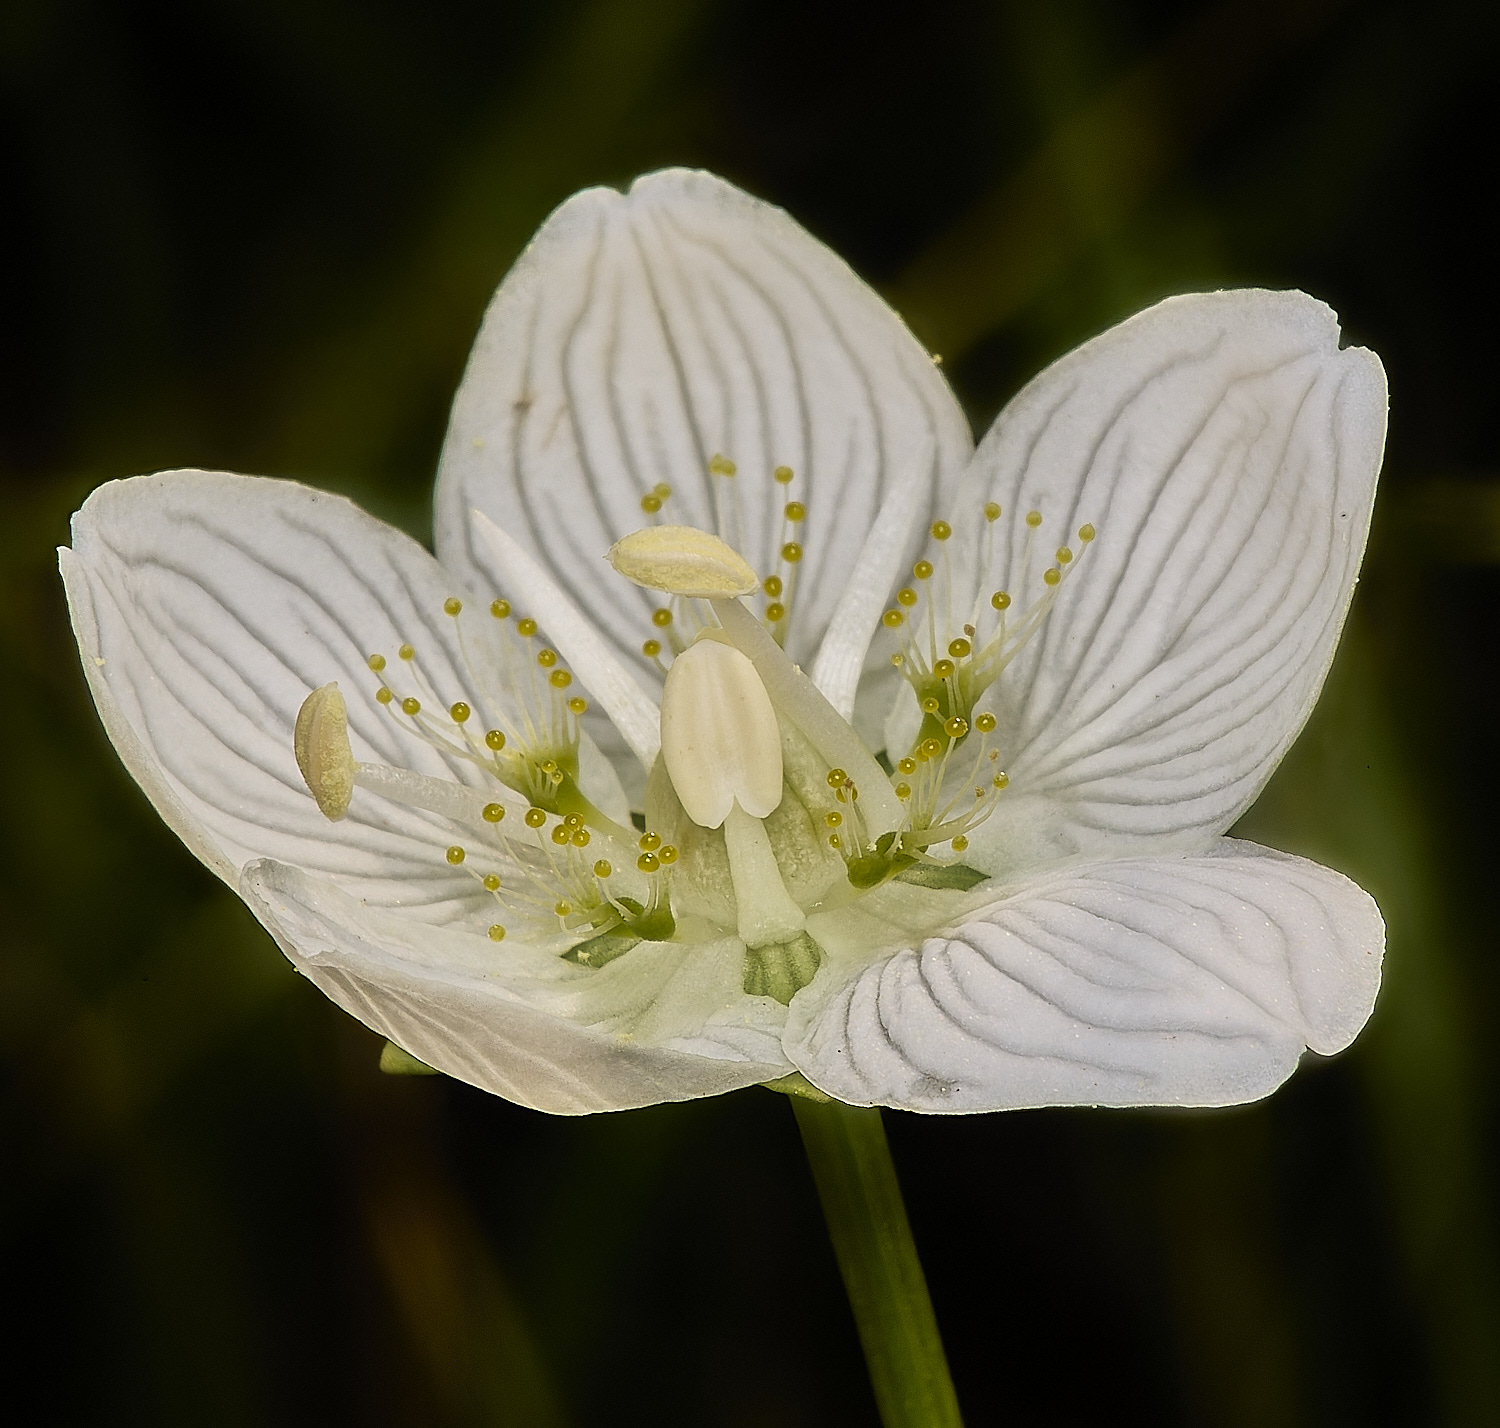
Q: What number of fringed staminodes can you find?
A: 5